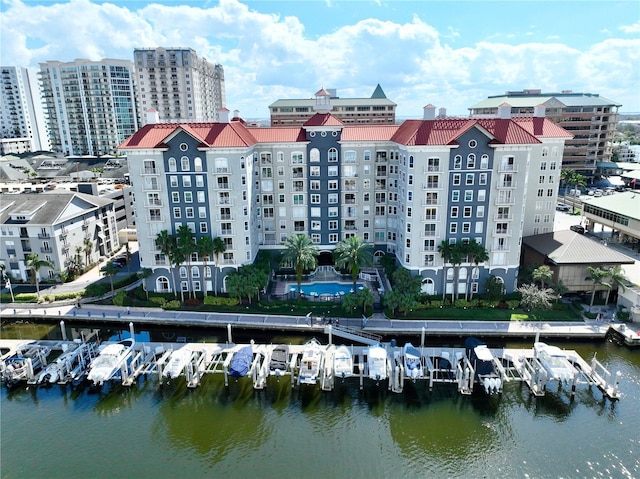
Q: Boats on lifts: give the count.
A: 12